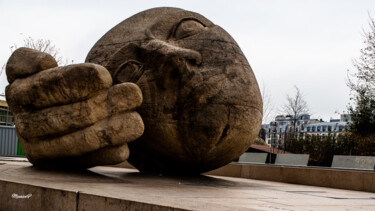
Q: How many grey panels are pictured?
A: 3